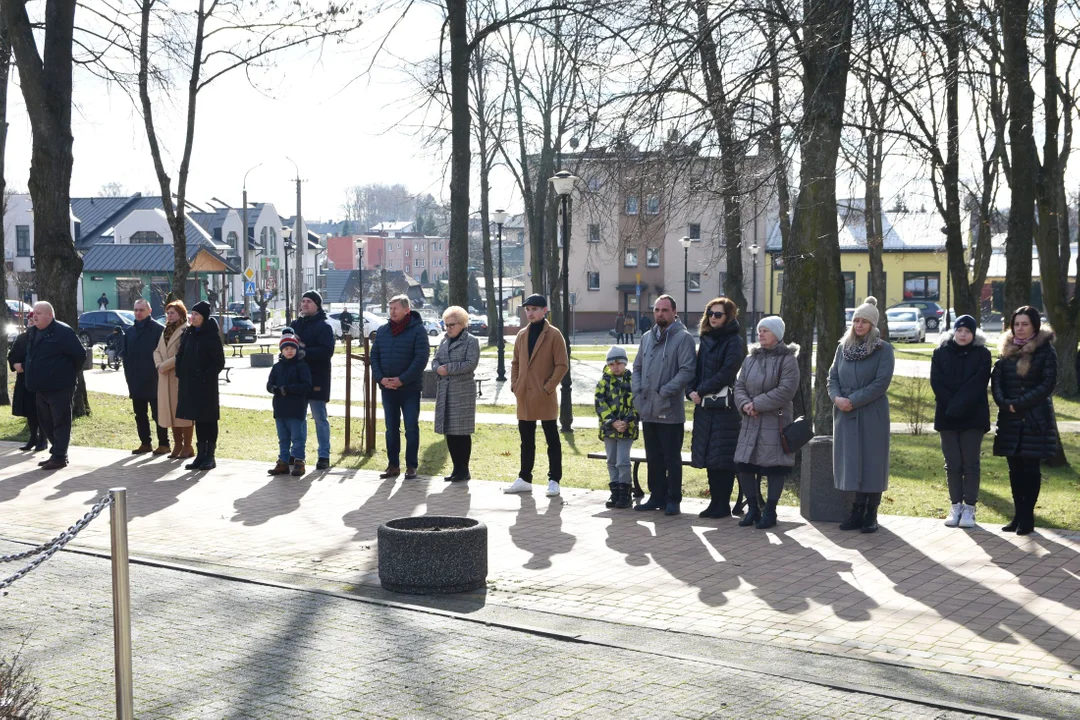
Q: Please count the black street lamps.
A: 6